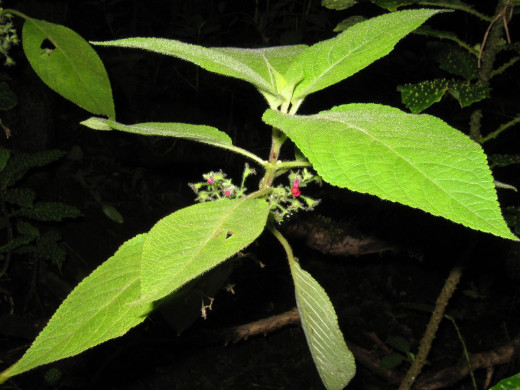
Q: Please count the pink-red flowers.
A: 3